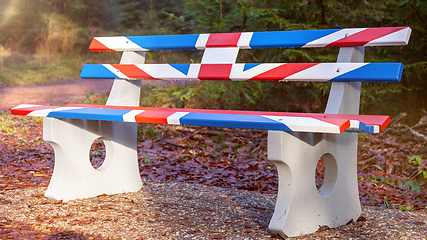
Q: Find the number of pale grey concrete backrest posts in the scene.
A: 2